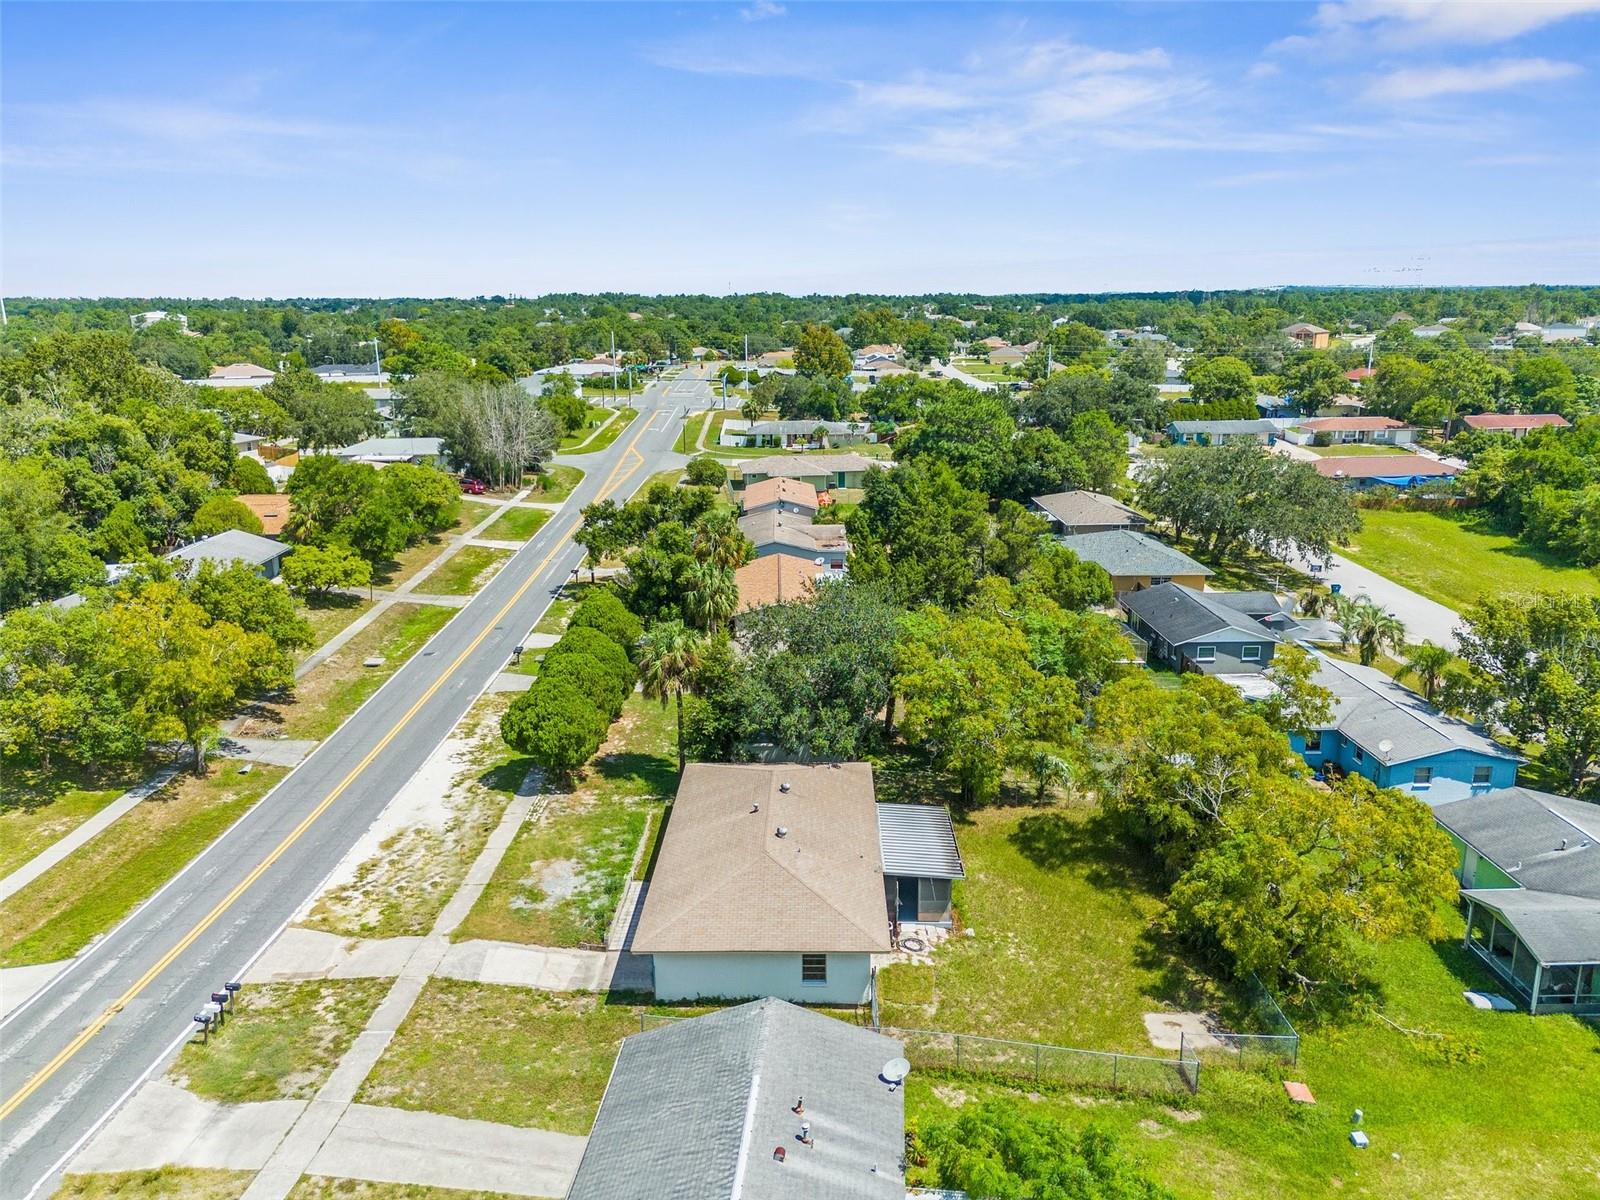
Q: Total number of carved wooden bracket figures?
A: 0